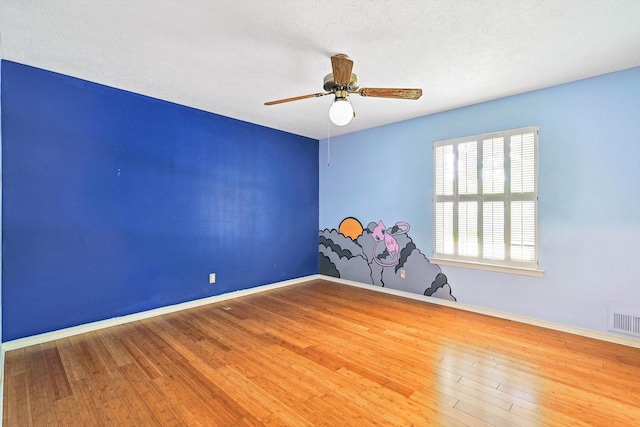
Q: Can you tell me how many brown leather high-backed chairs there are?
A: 0